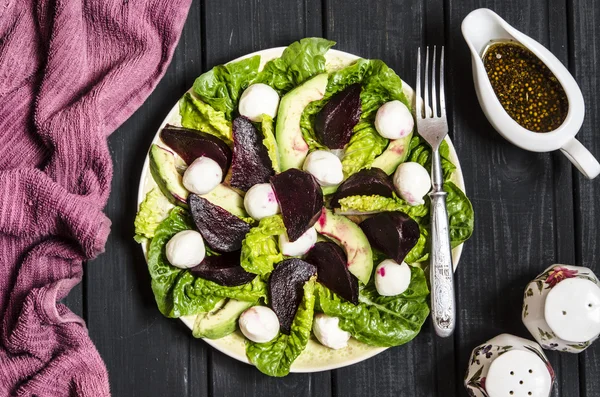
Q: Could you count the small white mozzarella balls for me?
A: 11